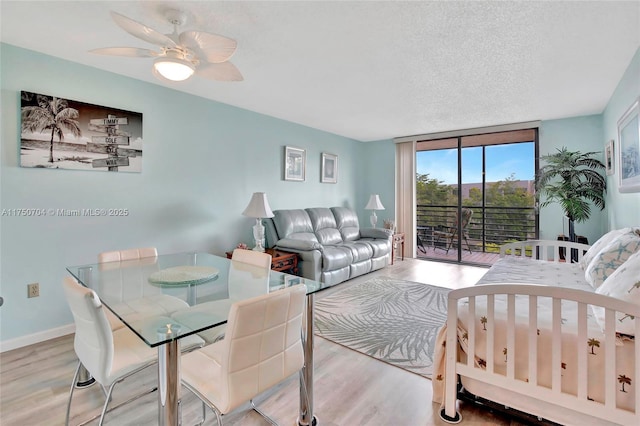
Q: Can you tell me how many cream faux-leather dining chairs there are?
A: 4